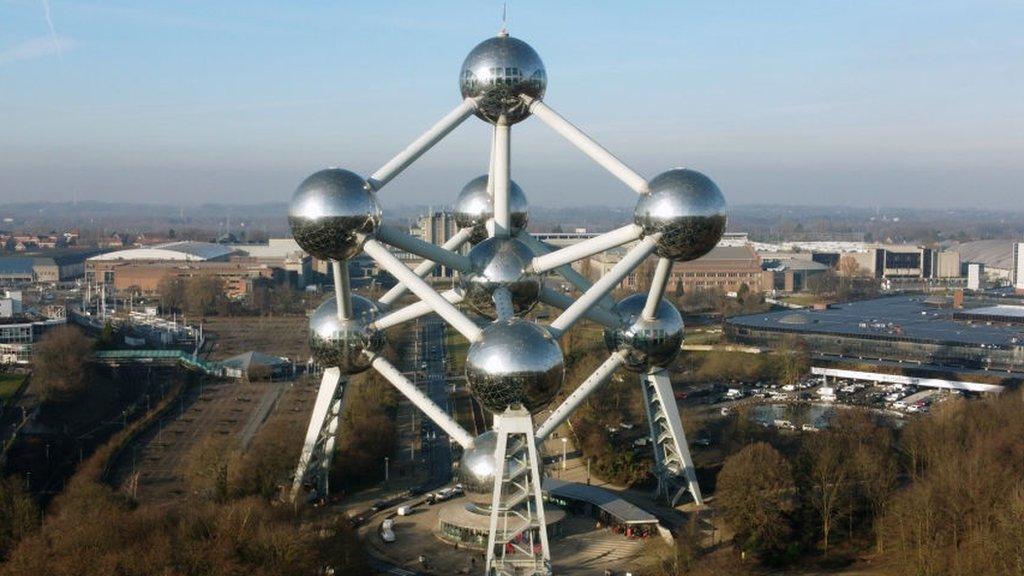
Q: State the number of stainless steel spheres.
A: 9